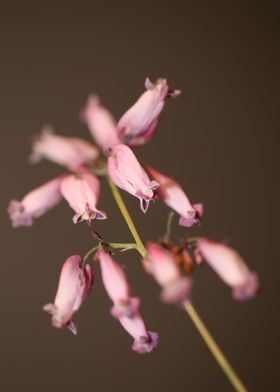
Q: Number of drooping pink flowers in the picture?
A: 12